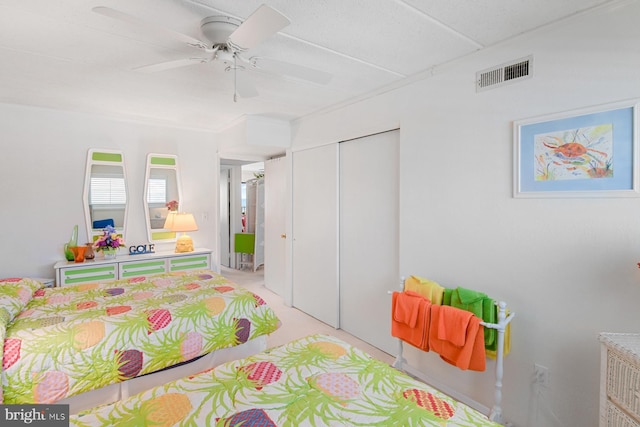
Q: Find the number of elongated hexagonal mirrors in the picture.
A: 2